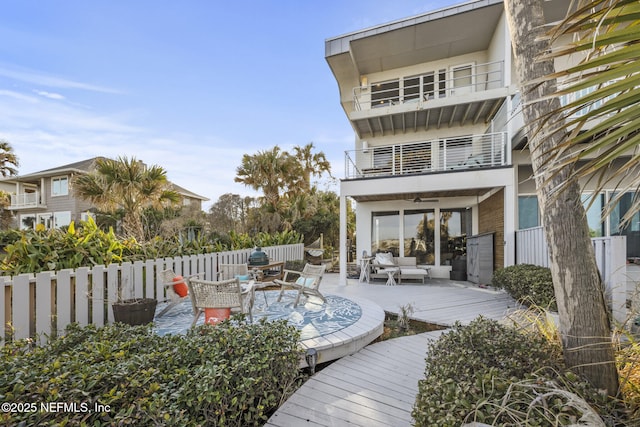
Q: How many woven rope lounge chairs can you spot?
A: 4